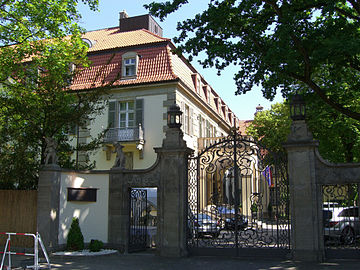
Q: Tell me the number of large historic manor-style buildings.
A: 1